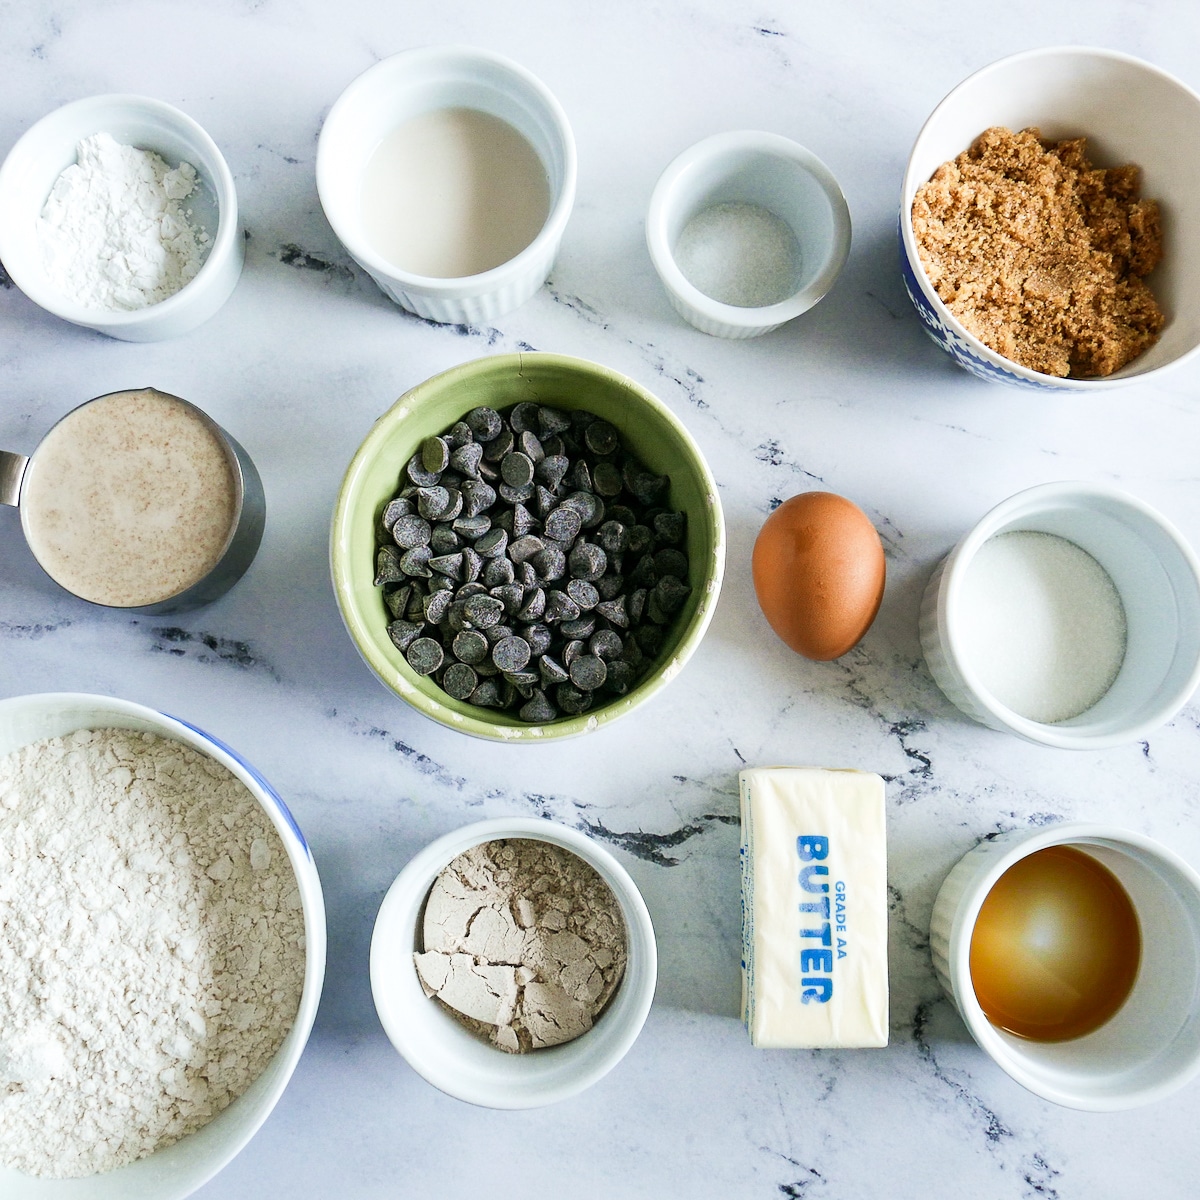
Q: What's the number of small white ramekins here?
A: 6